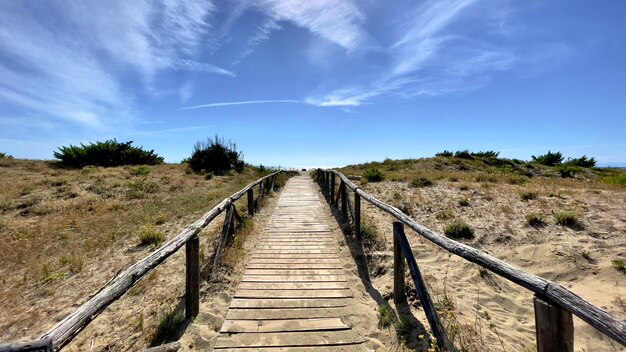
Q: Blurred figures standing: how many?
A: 0